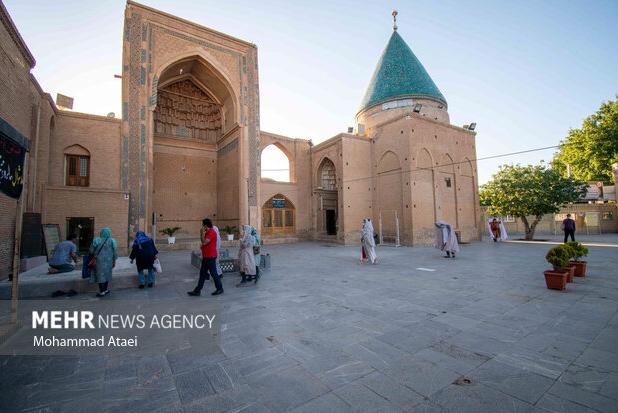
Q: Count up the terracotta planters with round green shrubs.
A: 3